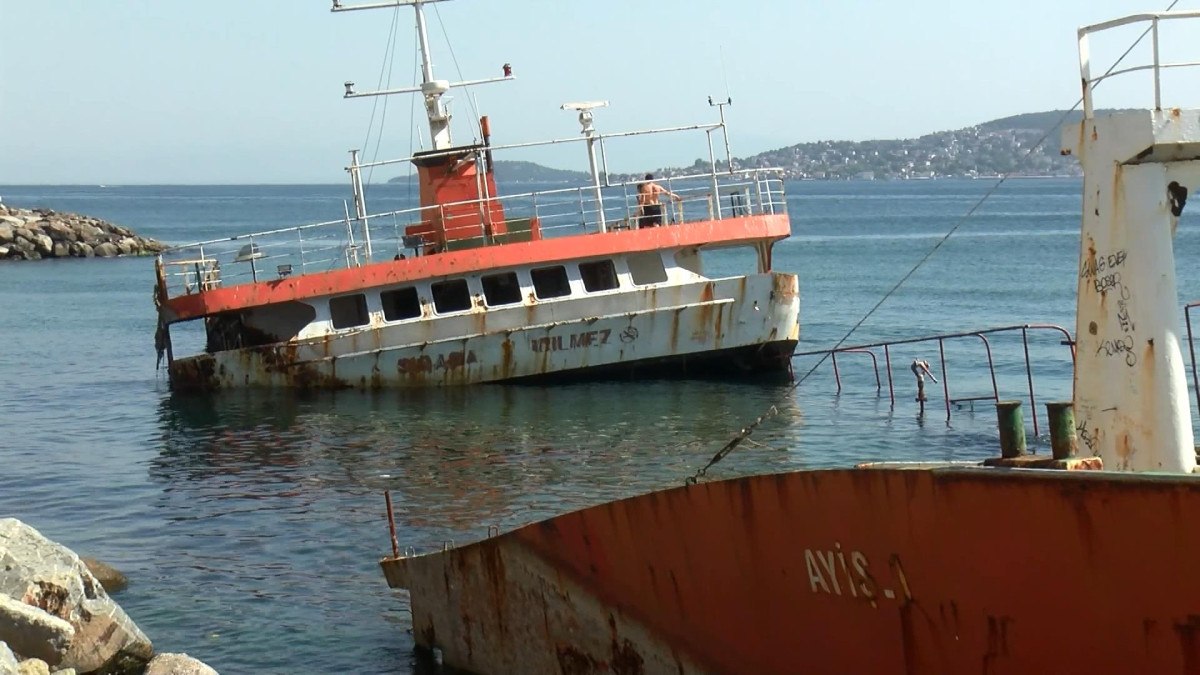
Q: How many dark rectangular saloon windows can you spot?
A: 6